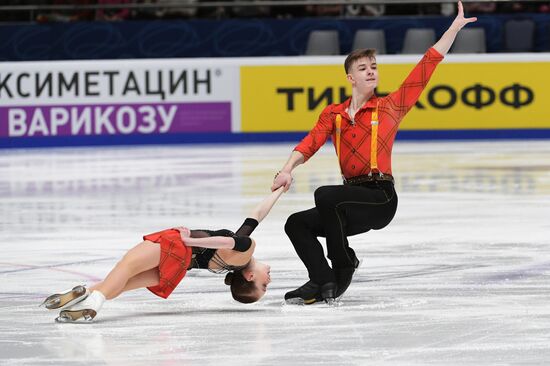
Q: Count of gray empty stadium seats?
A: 4